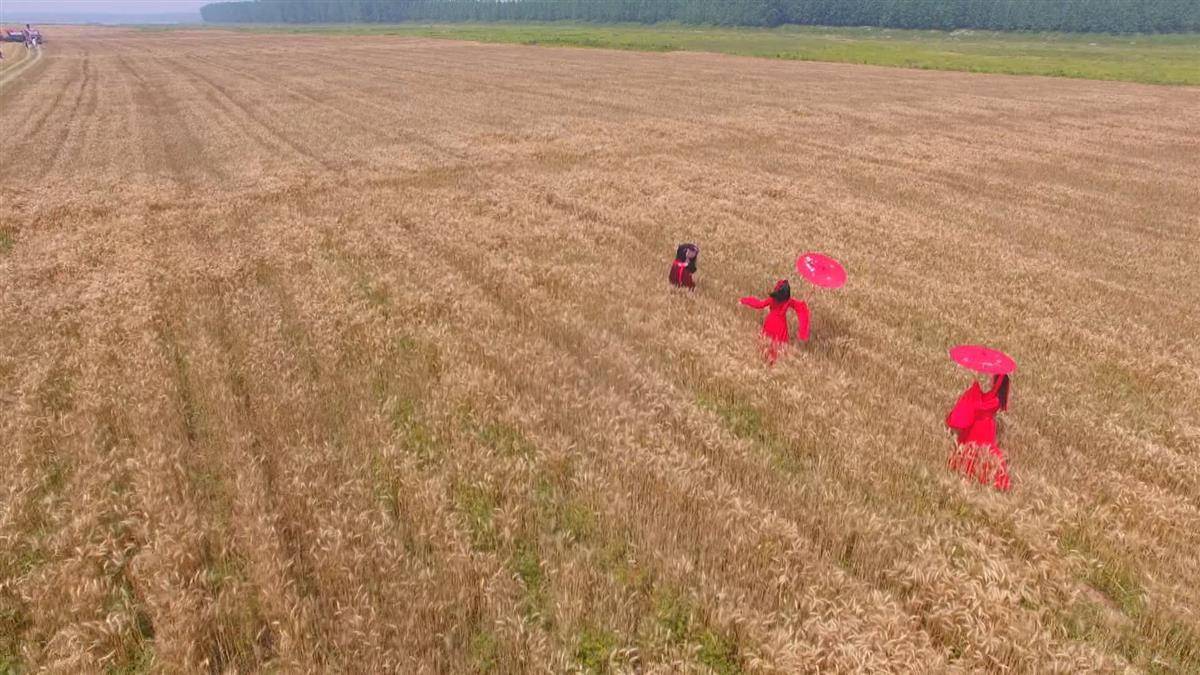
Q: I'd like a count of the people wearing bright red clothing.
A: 2